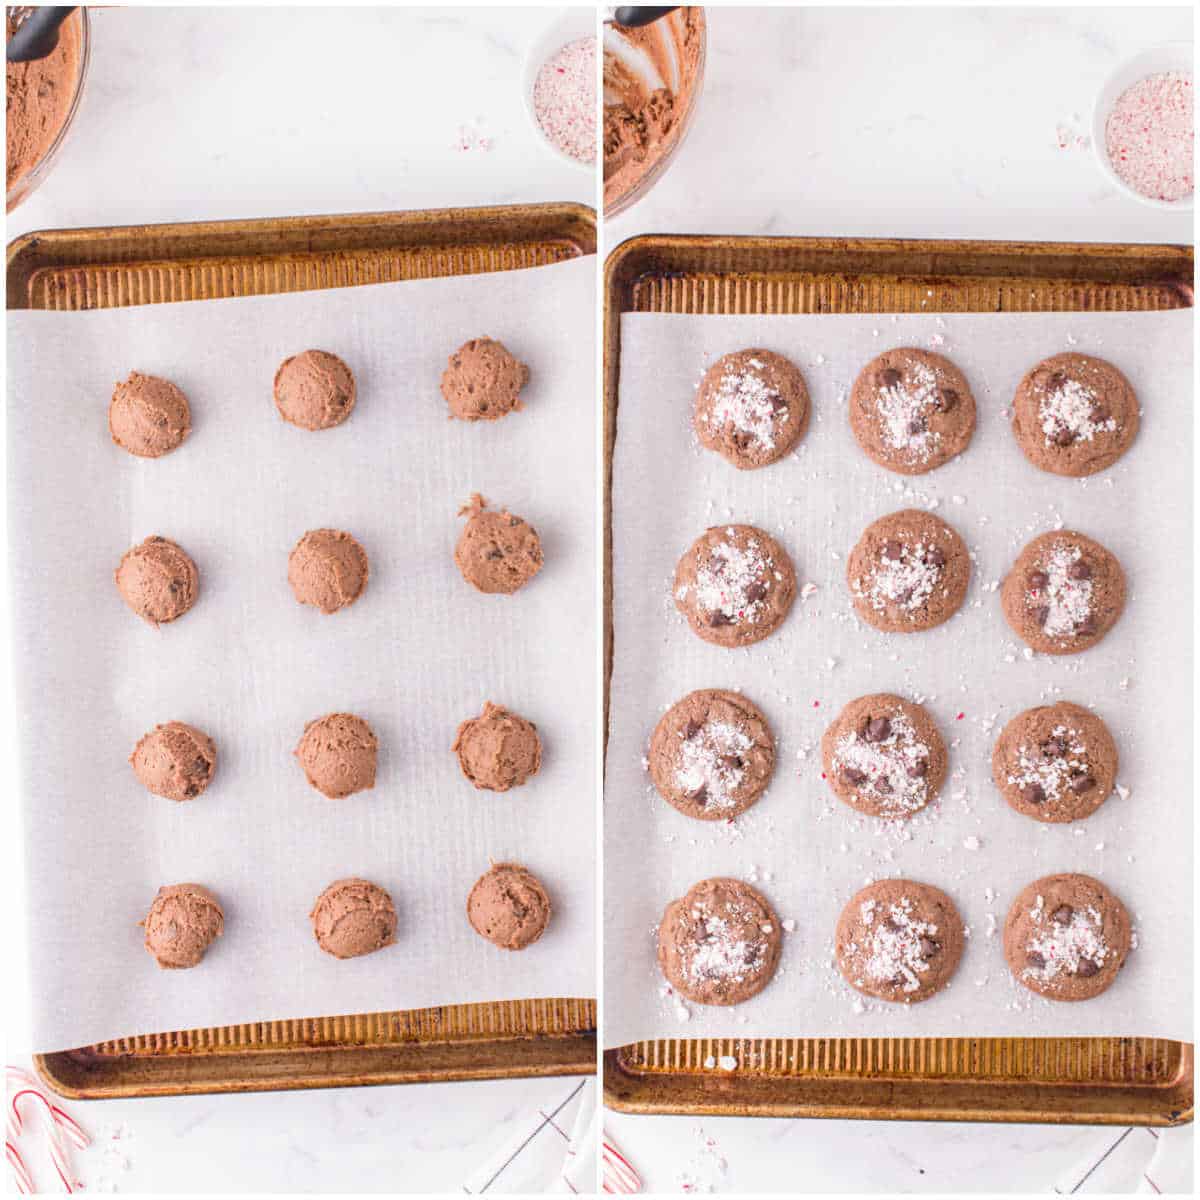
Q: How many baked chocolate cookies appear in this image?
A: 12